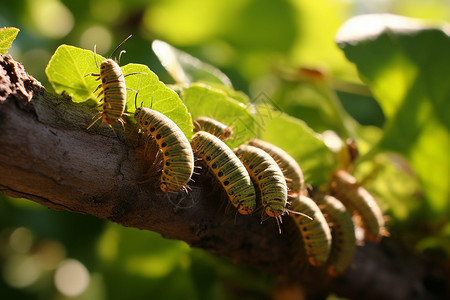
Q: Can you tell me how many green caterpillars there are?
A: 9